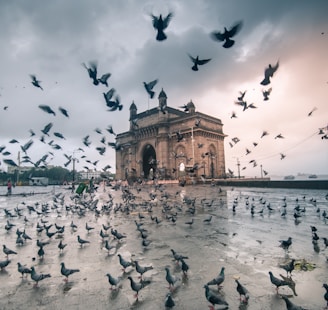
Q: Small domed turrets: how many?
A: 3